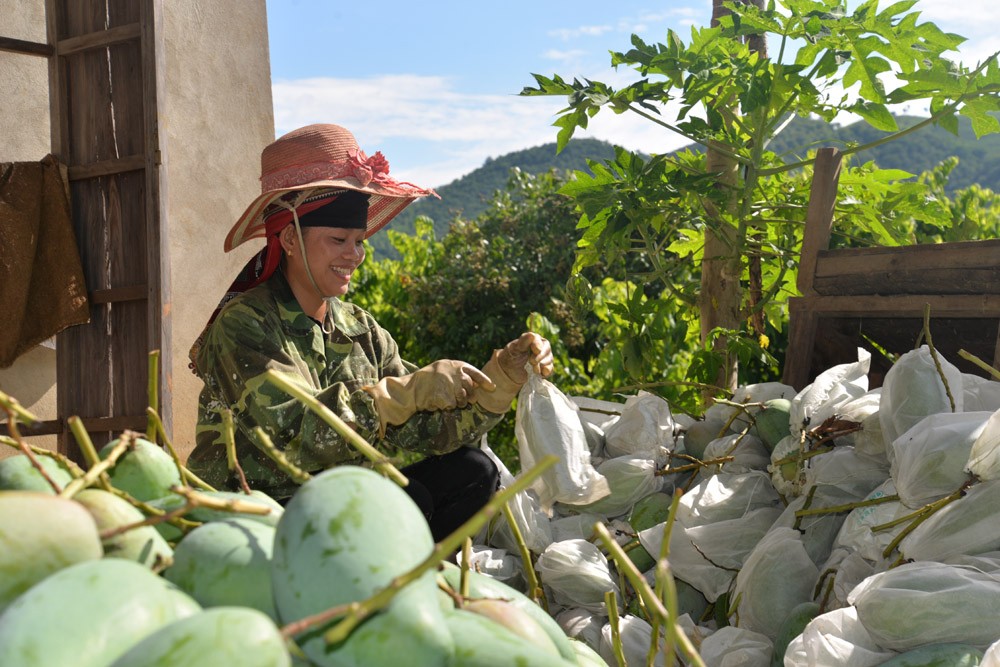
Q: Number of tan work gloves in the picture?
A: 2